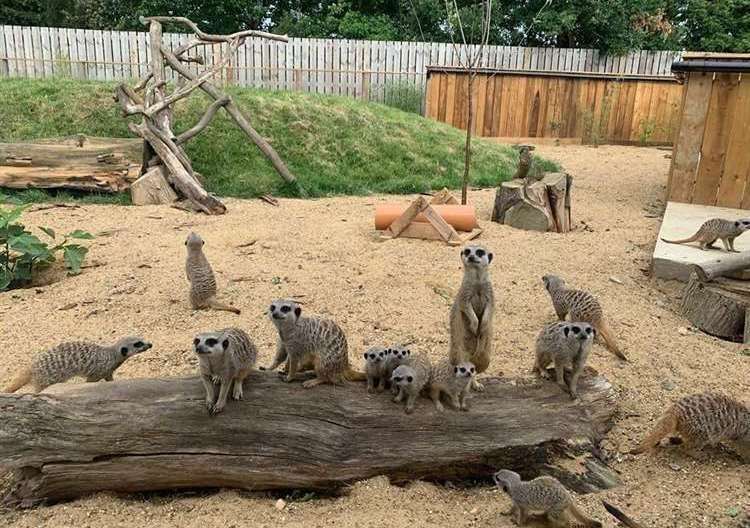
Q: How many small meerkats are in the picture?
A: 4